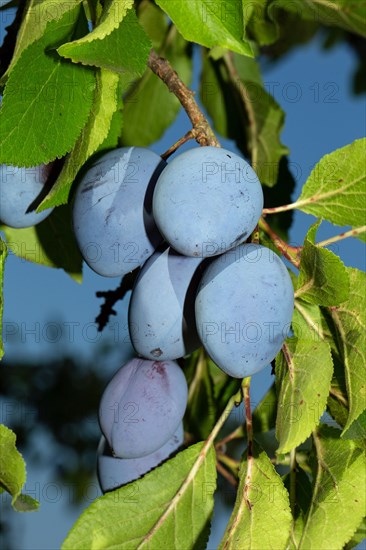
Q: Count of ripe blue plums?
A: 7